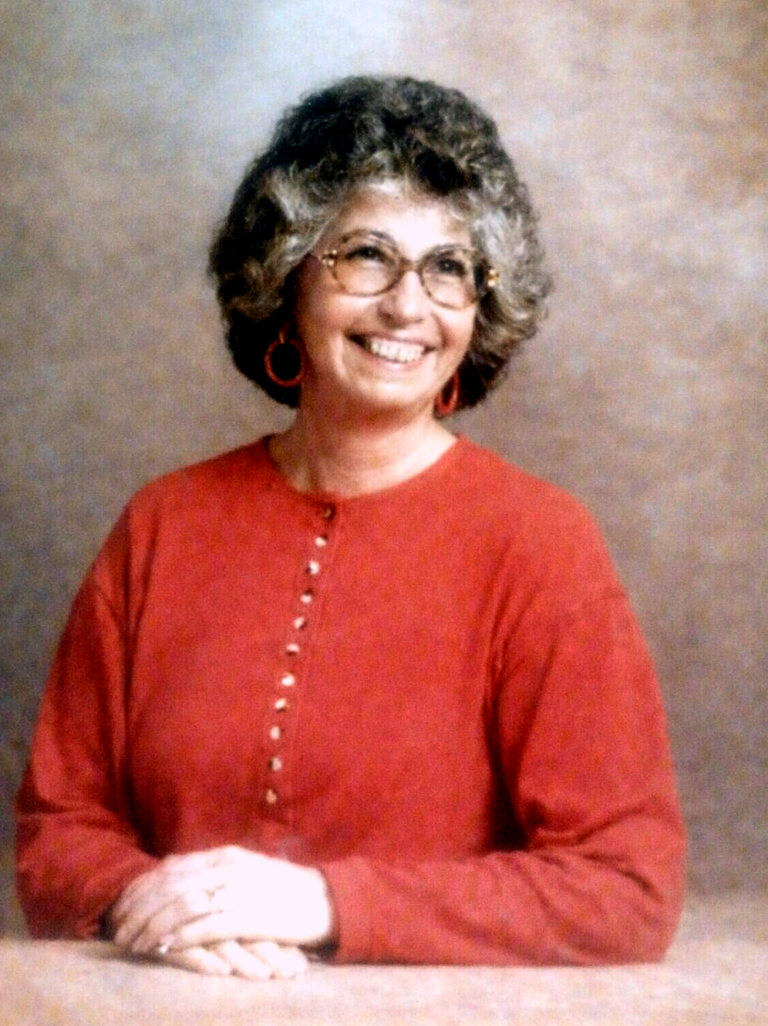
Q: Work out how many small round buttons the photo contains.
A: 11